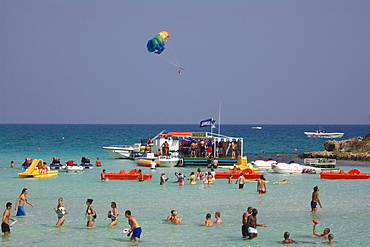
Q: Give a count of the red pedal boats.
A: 3